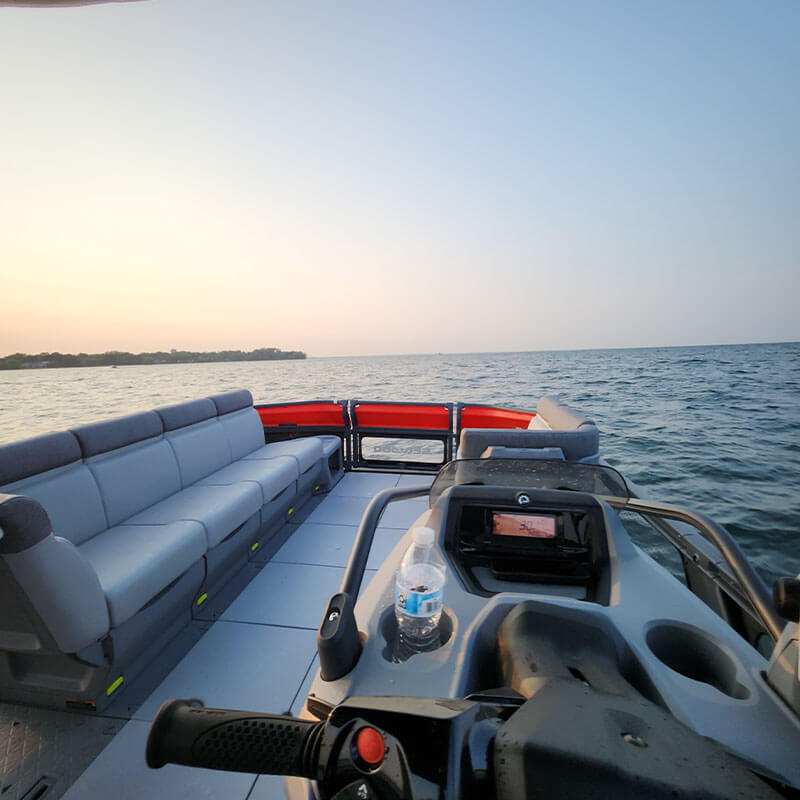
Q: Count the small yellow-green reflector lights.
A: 5